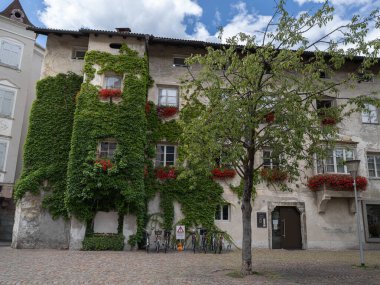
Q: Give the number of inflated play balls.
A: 0